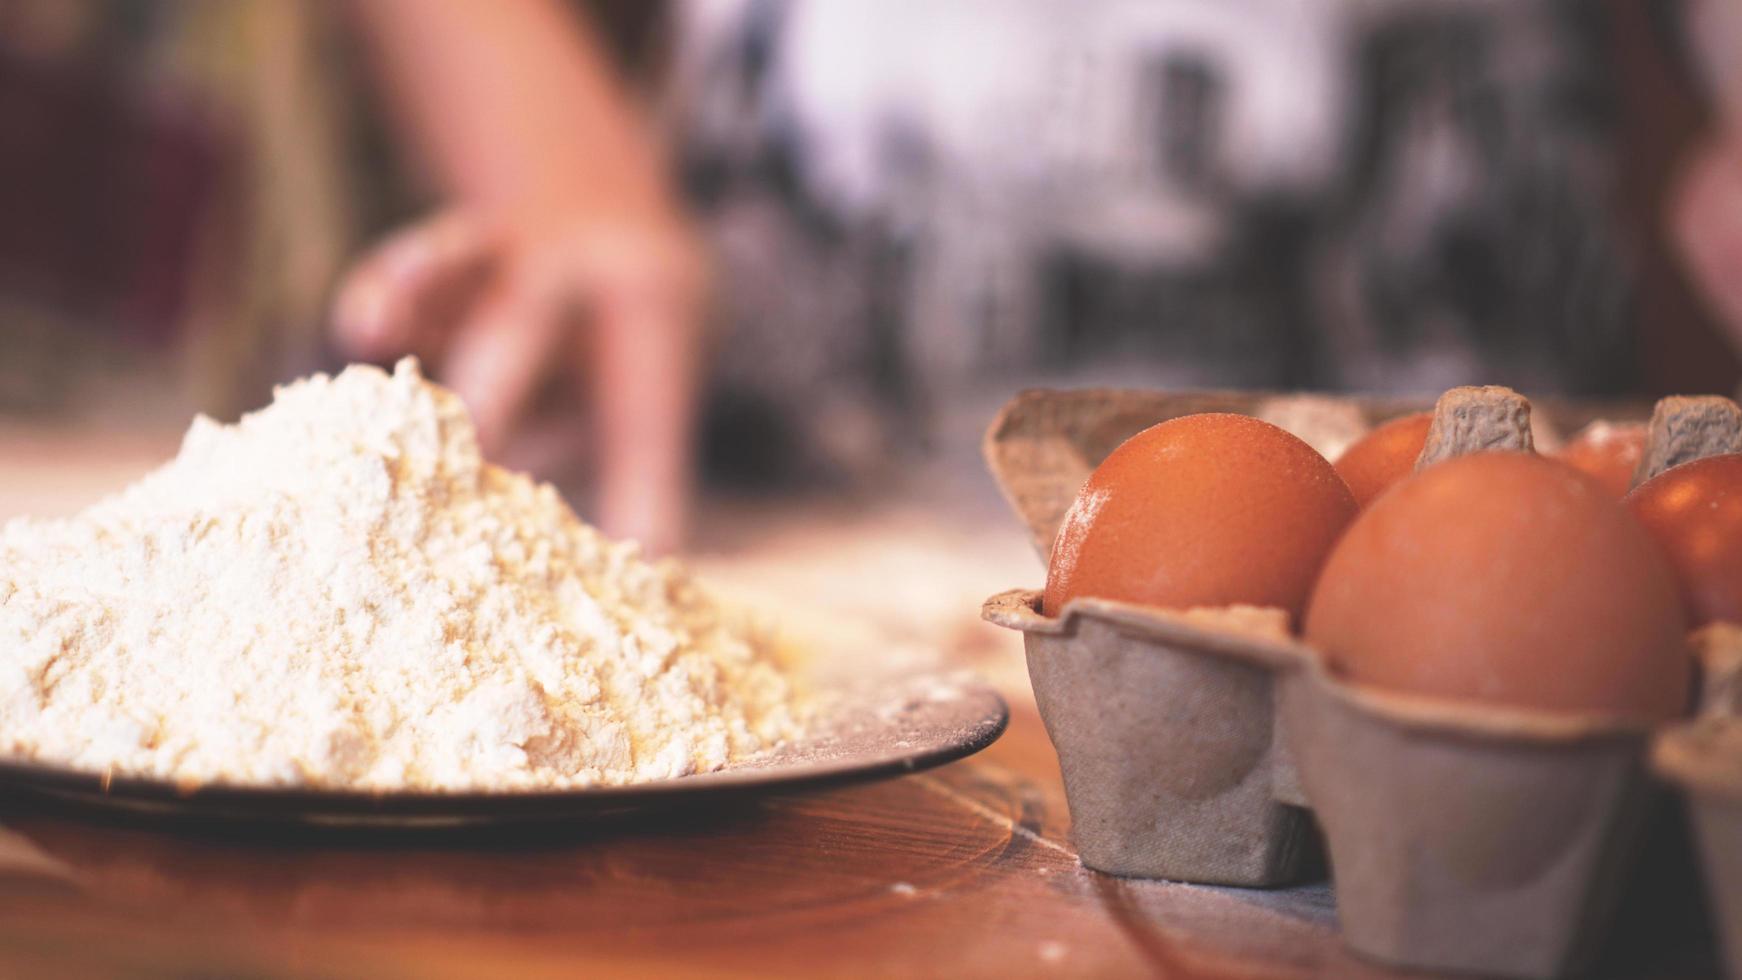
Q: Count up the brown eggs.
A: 5